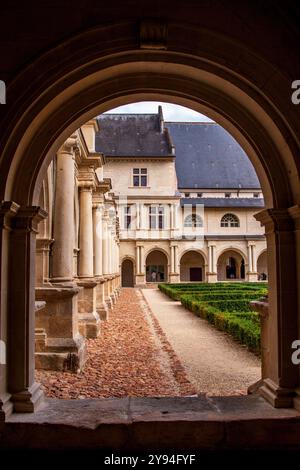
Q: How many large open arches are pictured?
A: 5